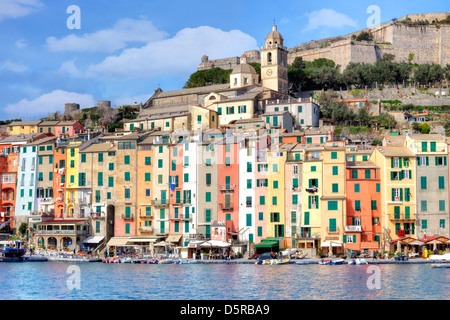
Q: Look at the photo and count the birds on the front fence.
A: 0